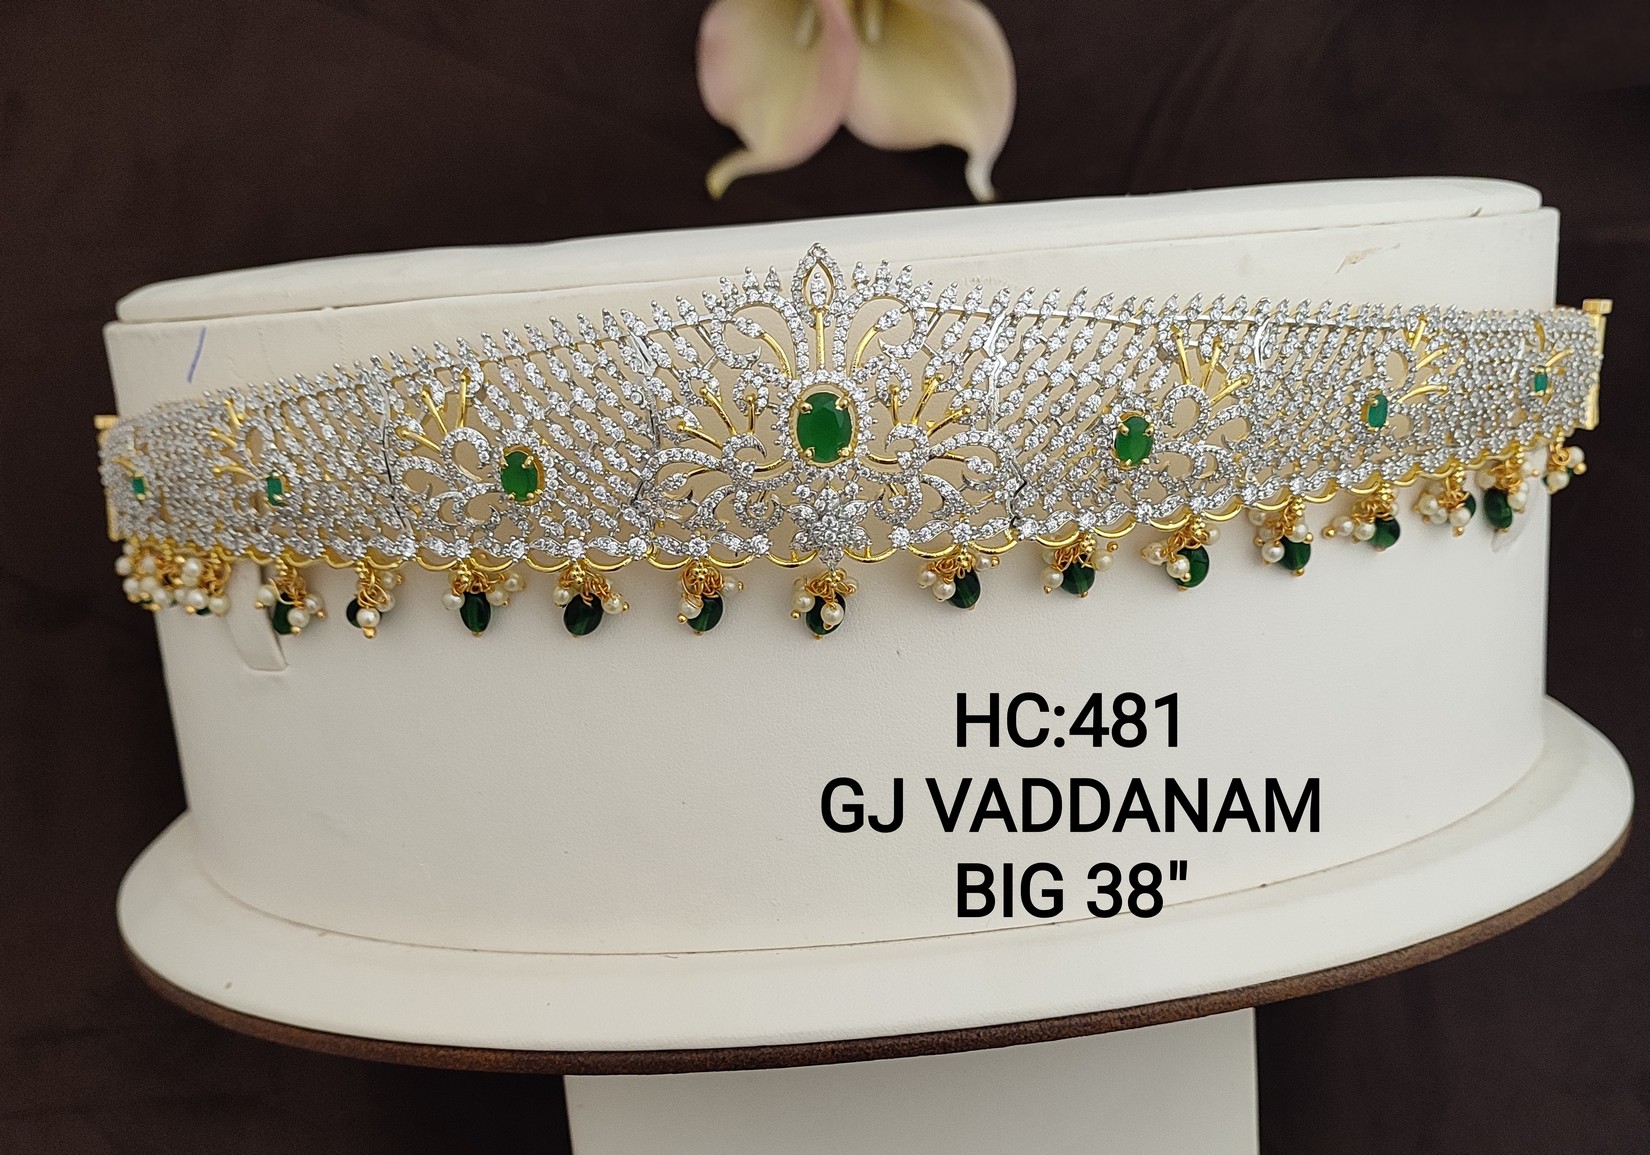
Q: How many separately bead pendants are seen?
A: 14